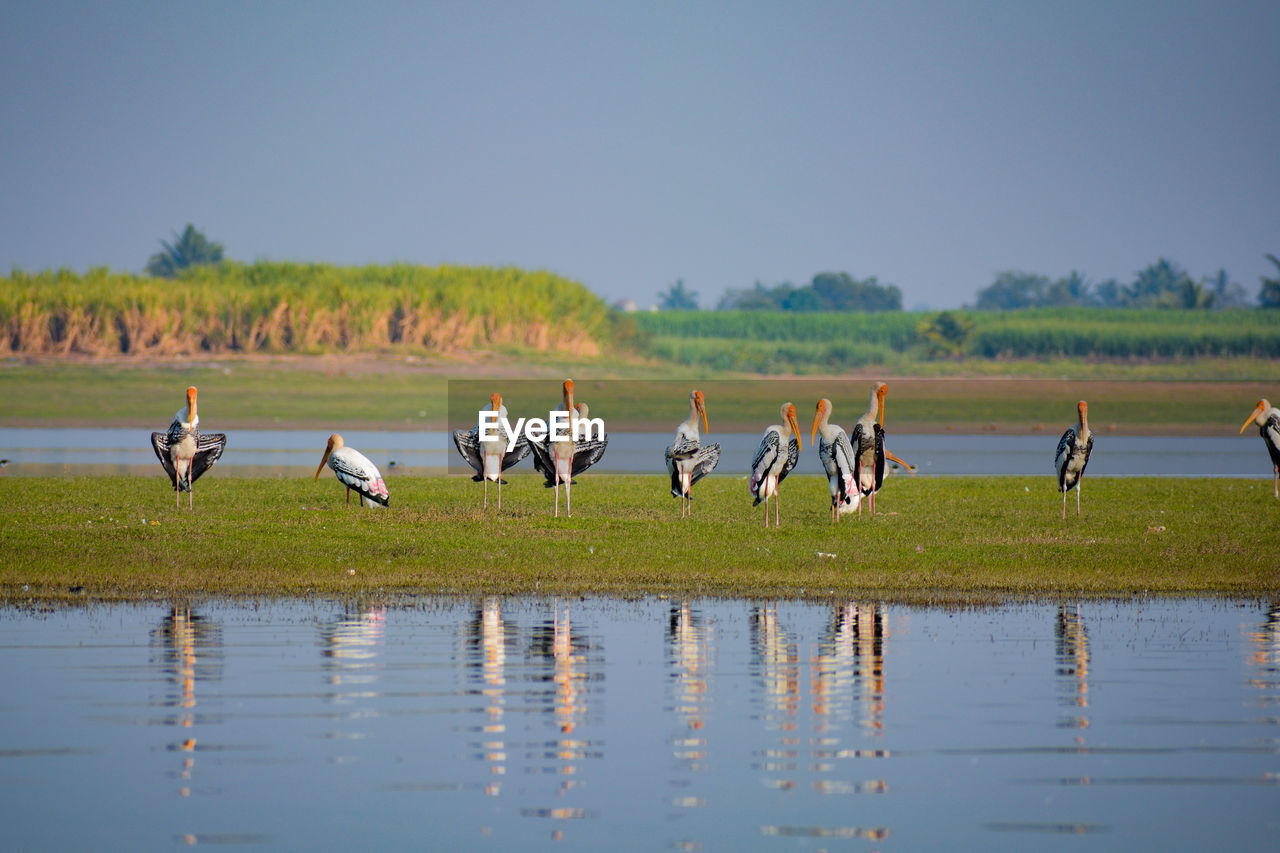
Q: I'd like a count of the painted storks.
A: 12